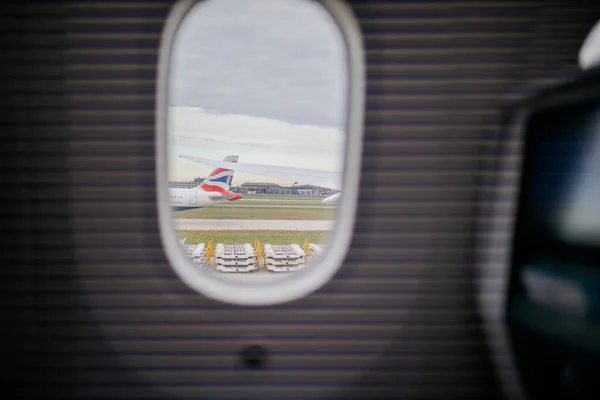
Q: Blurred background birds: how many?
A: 0